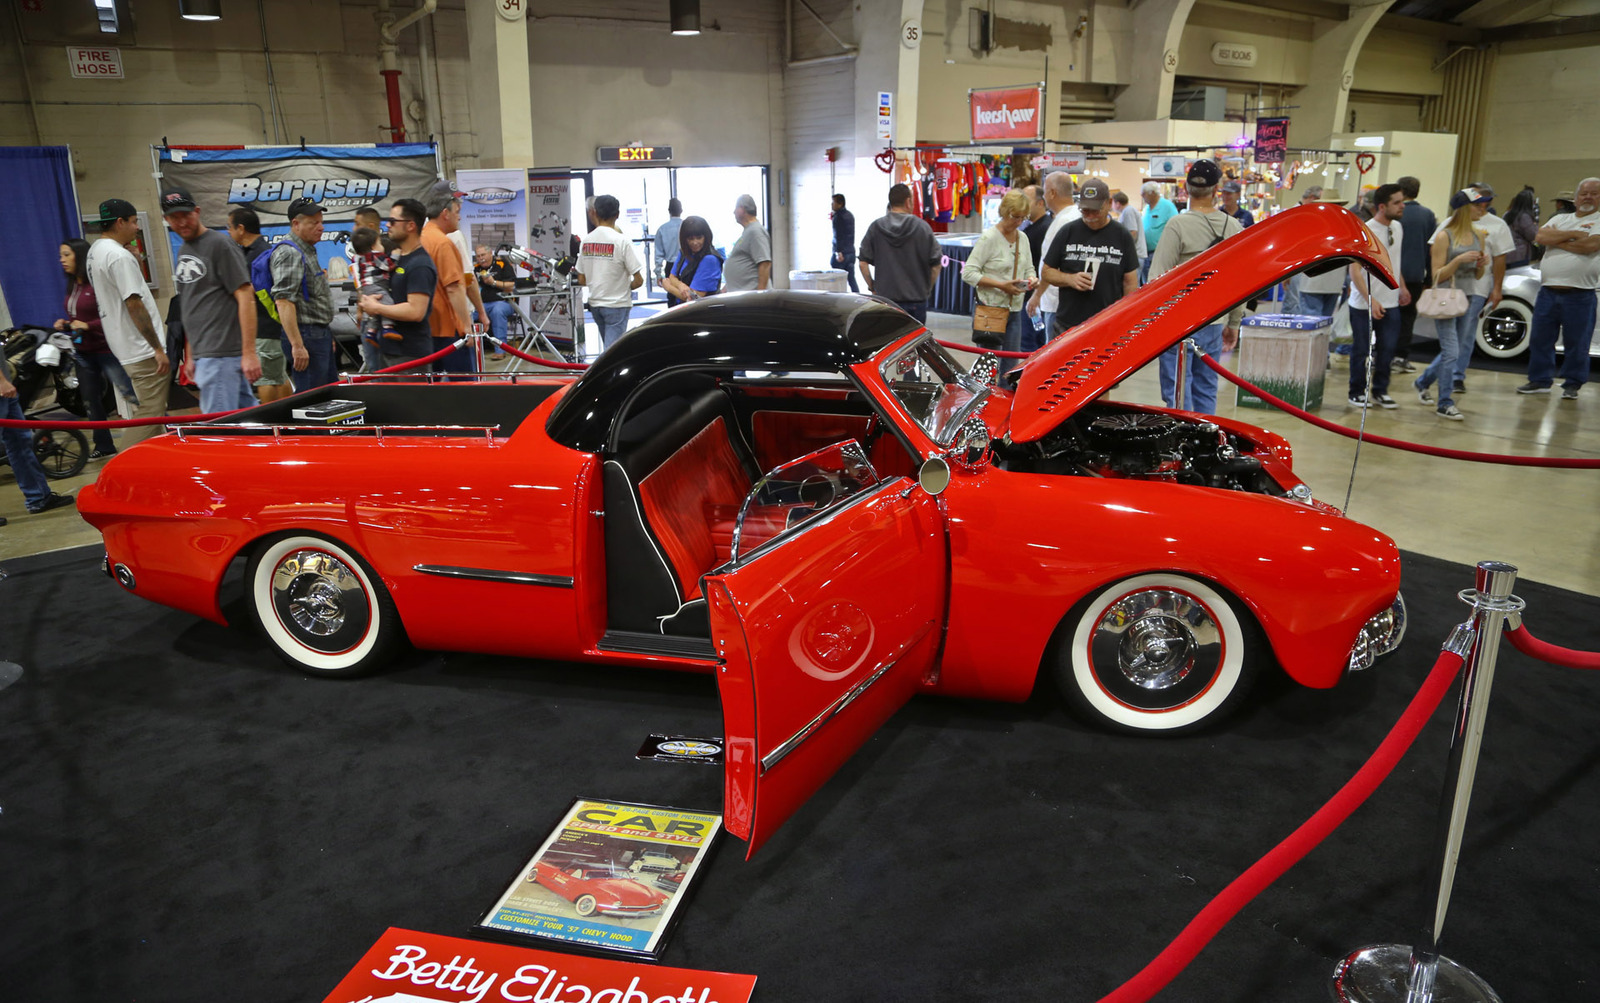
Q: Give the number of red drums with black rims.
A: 0